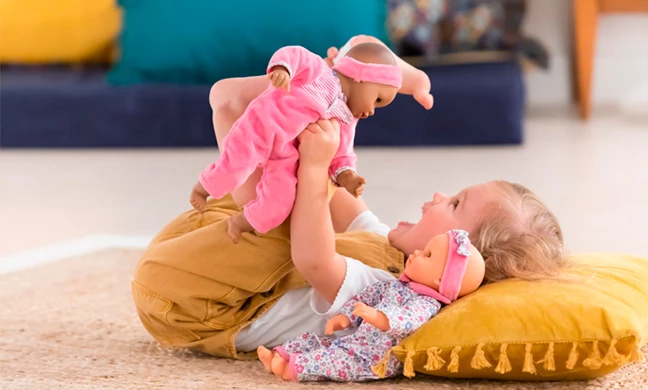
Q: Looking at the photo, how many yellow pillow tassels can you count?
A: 12